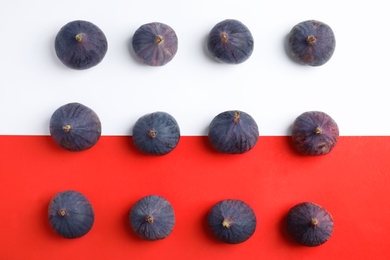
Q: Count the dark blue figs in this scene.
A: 12